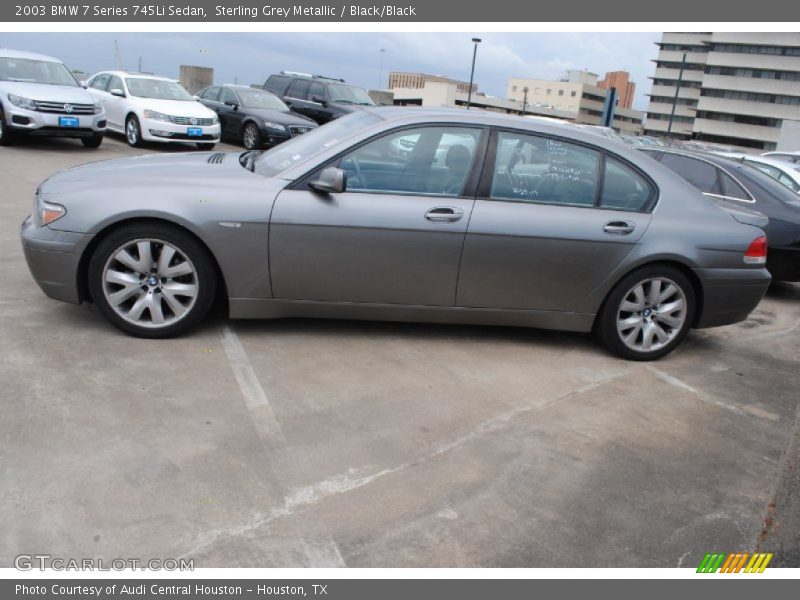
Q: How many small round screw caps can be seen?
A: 10